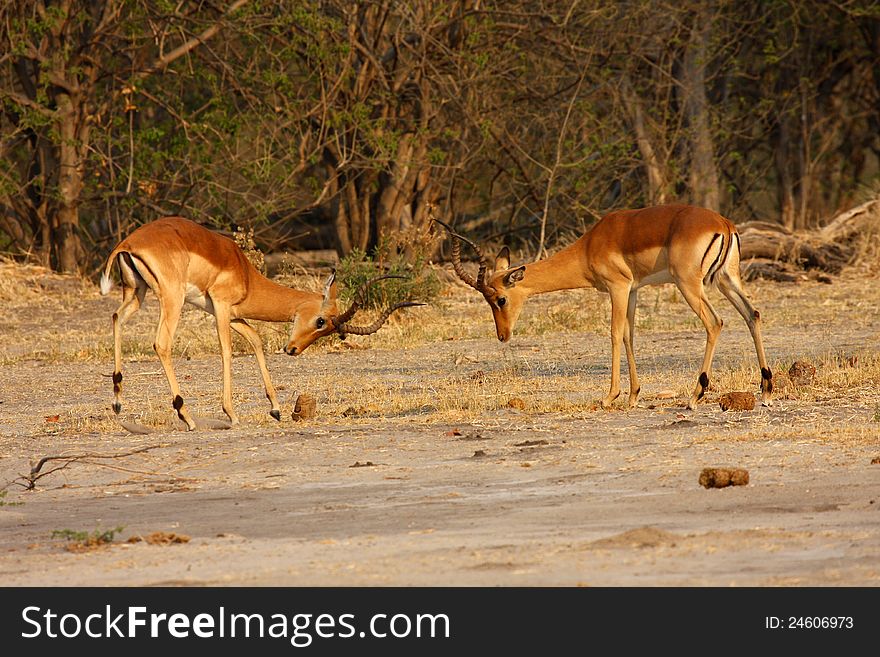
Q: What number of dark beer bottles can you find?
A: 0